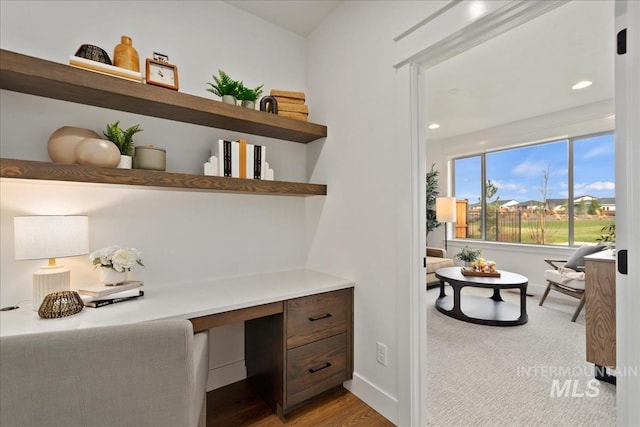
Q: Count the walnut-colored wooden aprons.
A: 1